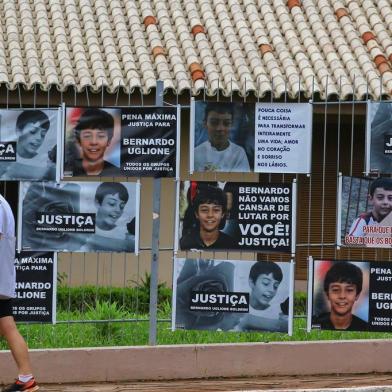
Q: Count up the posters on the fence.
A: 10